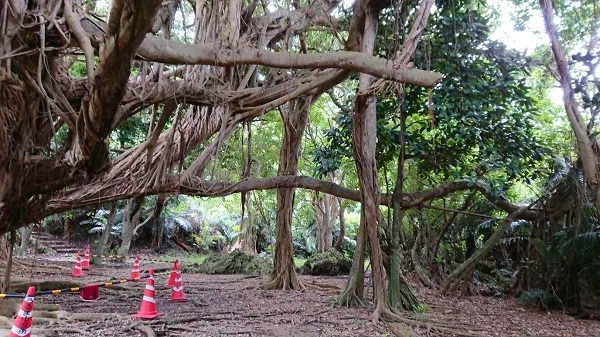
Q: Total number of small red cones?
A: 7